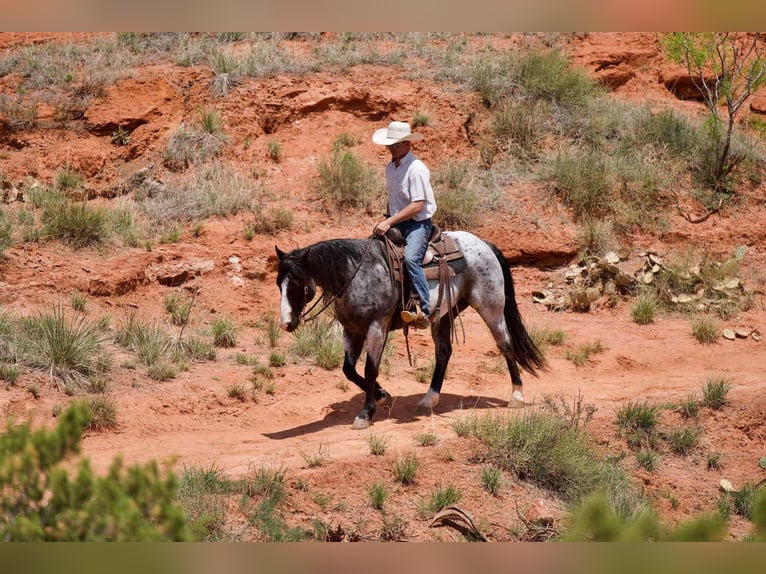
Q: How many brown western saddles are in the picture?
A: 1